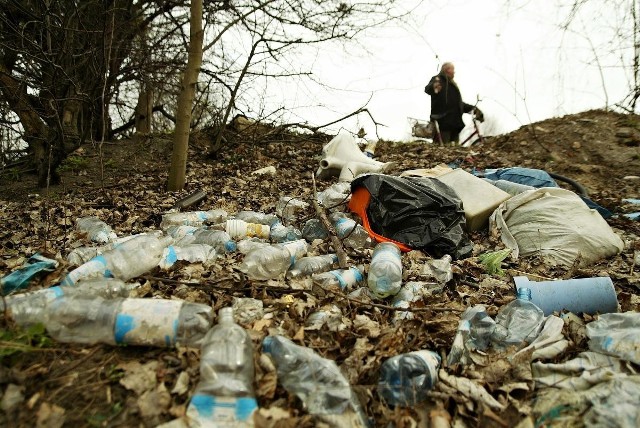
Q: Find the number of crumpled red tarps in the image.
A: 0